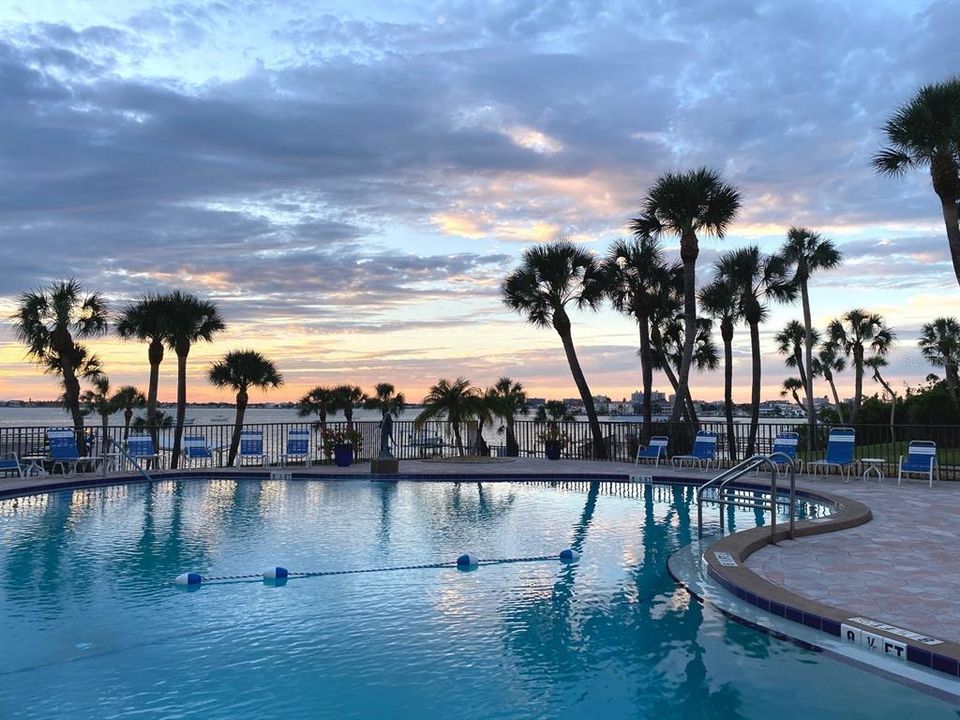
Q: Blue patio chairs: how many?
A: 11